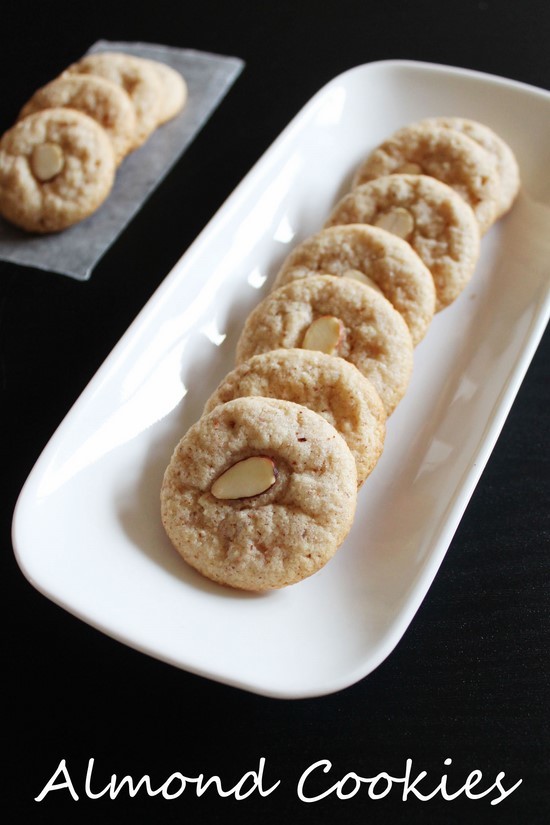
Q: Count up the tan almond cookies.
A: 11